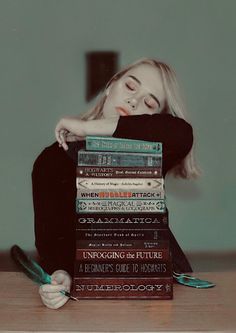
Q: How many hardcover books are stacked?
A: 12